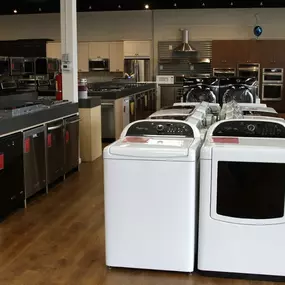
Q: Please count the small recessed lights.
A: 9